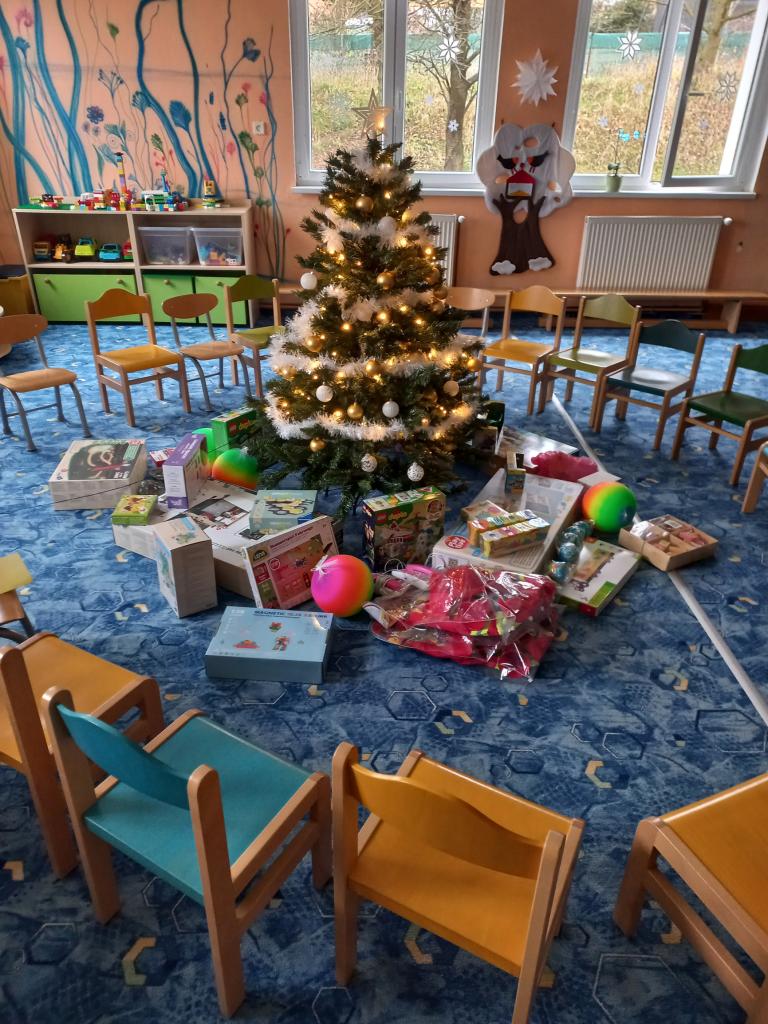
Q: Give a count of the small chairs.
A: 15